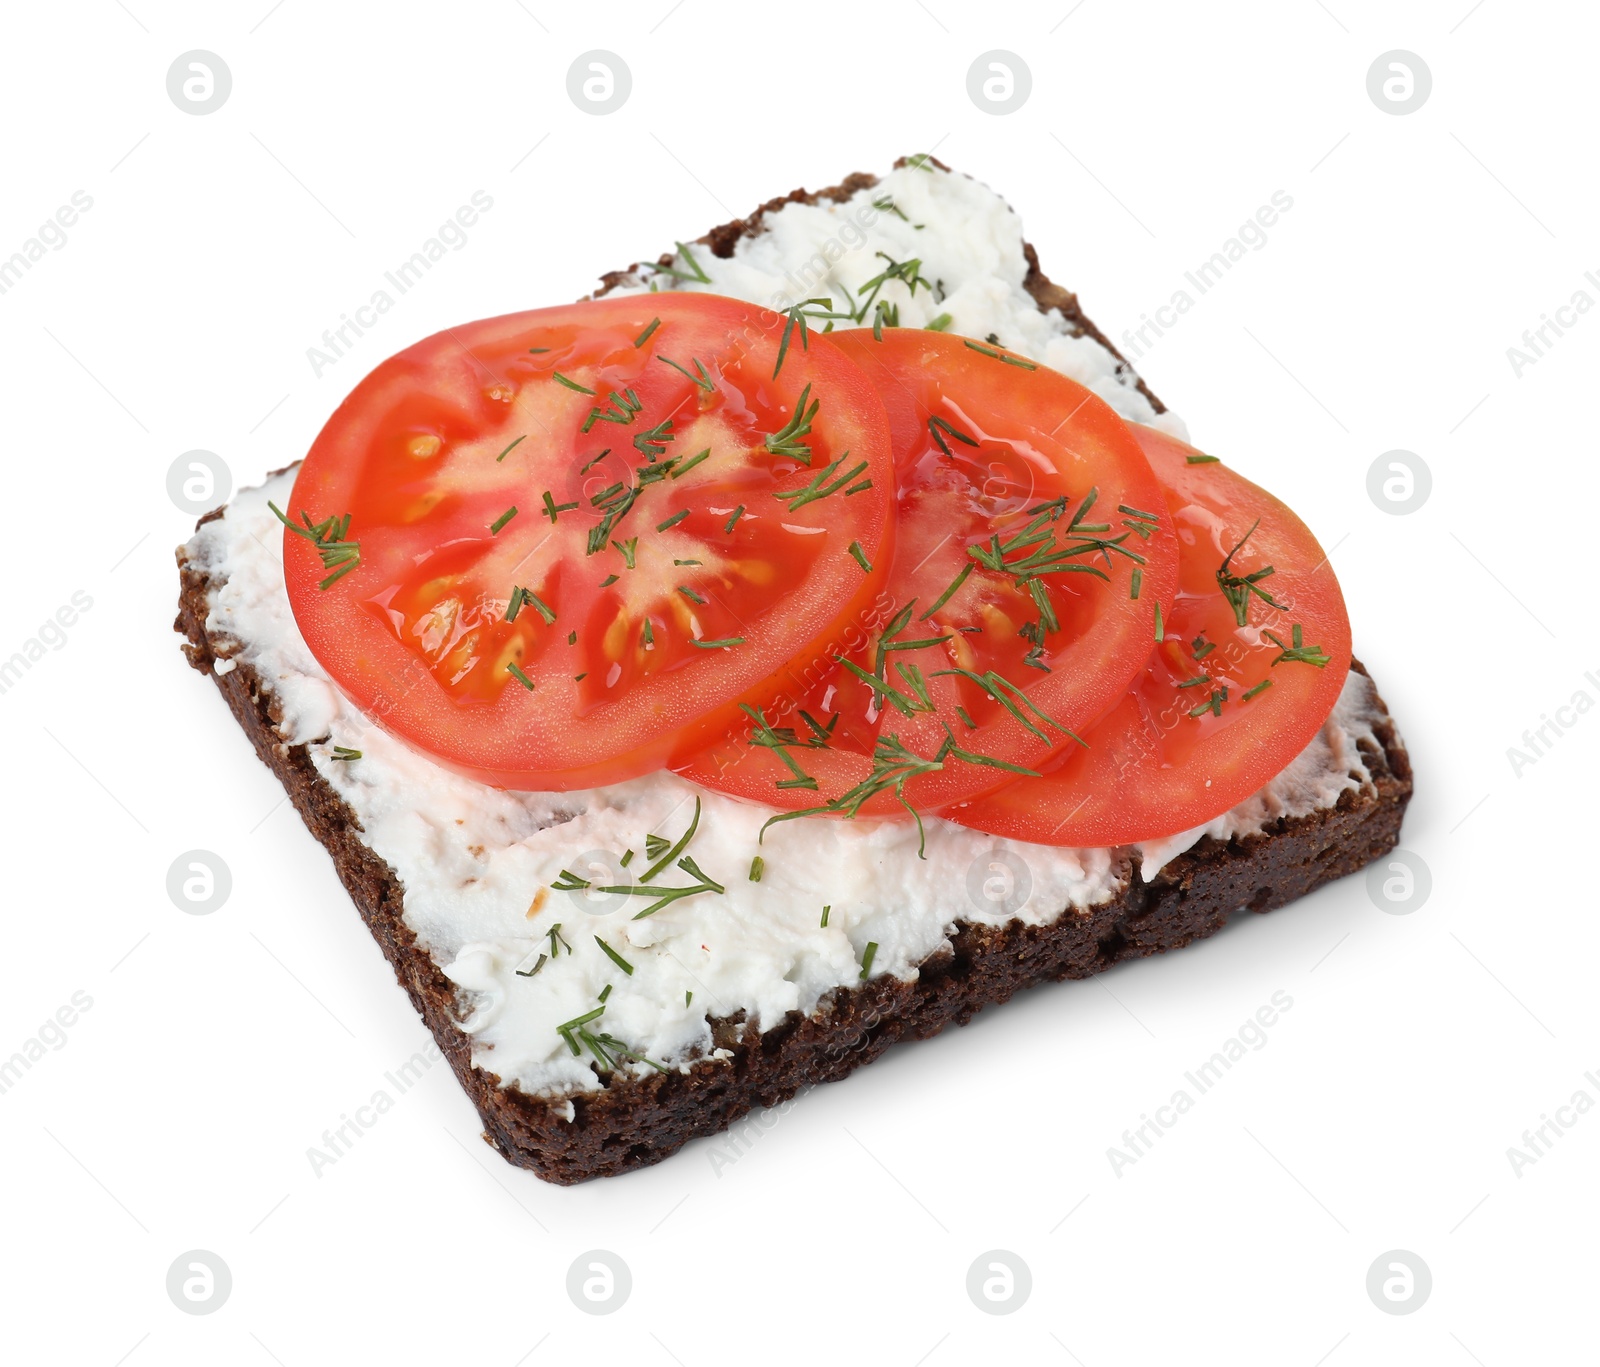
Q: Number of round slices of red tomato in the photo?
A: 3